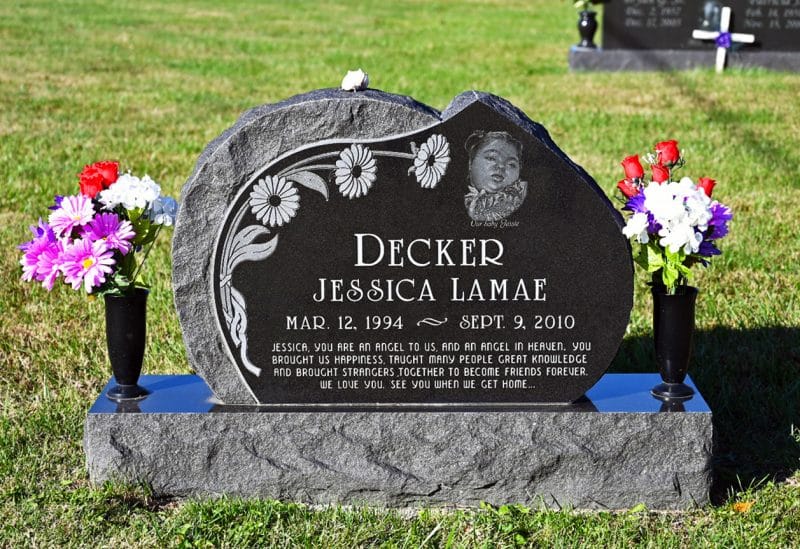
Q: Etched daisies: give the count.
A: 3